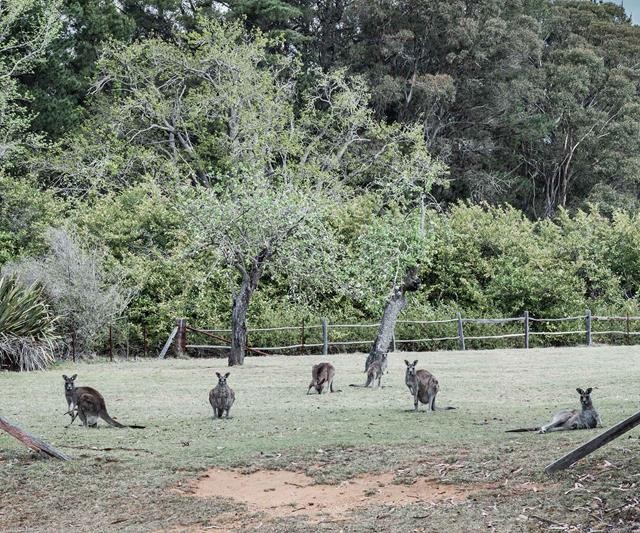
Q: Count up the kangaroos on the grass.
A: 6